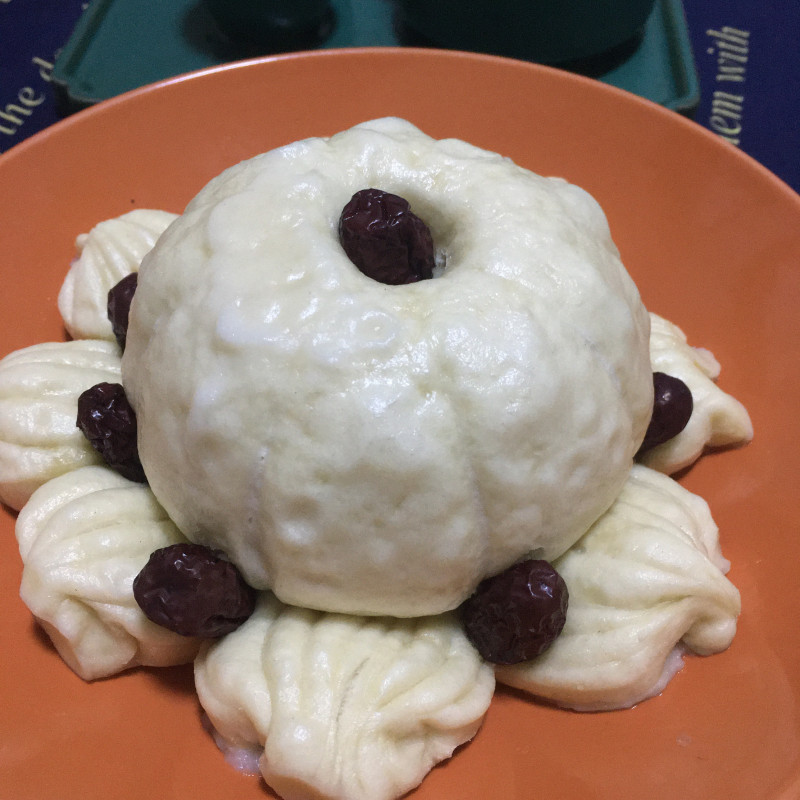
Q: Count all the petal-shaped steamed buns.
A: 6